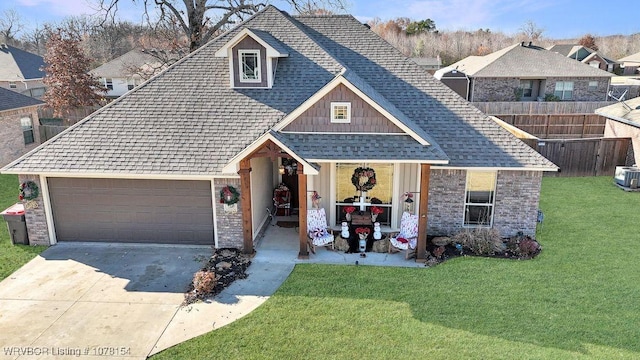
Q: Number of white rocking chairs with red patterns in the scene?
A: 2